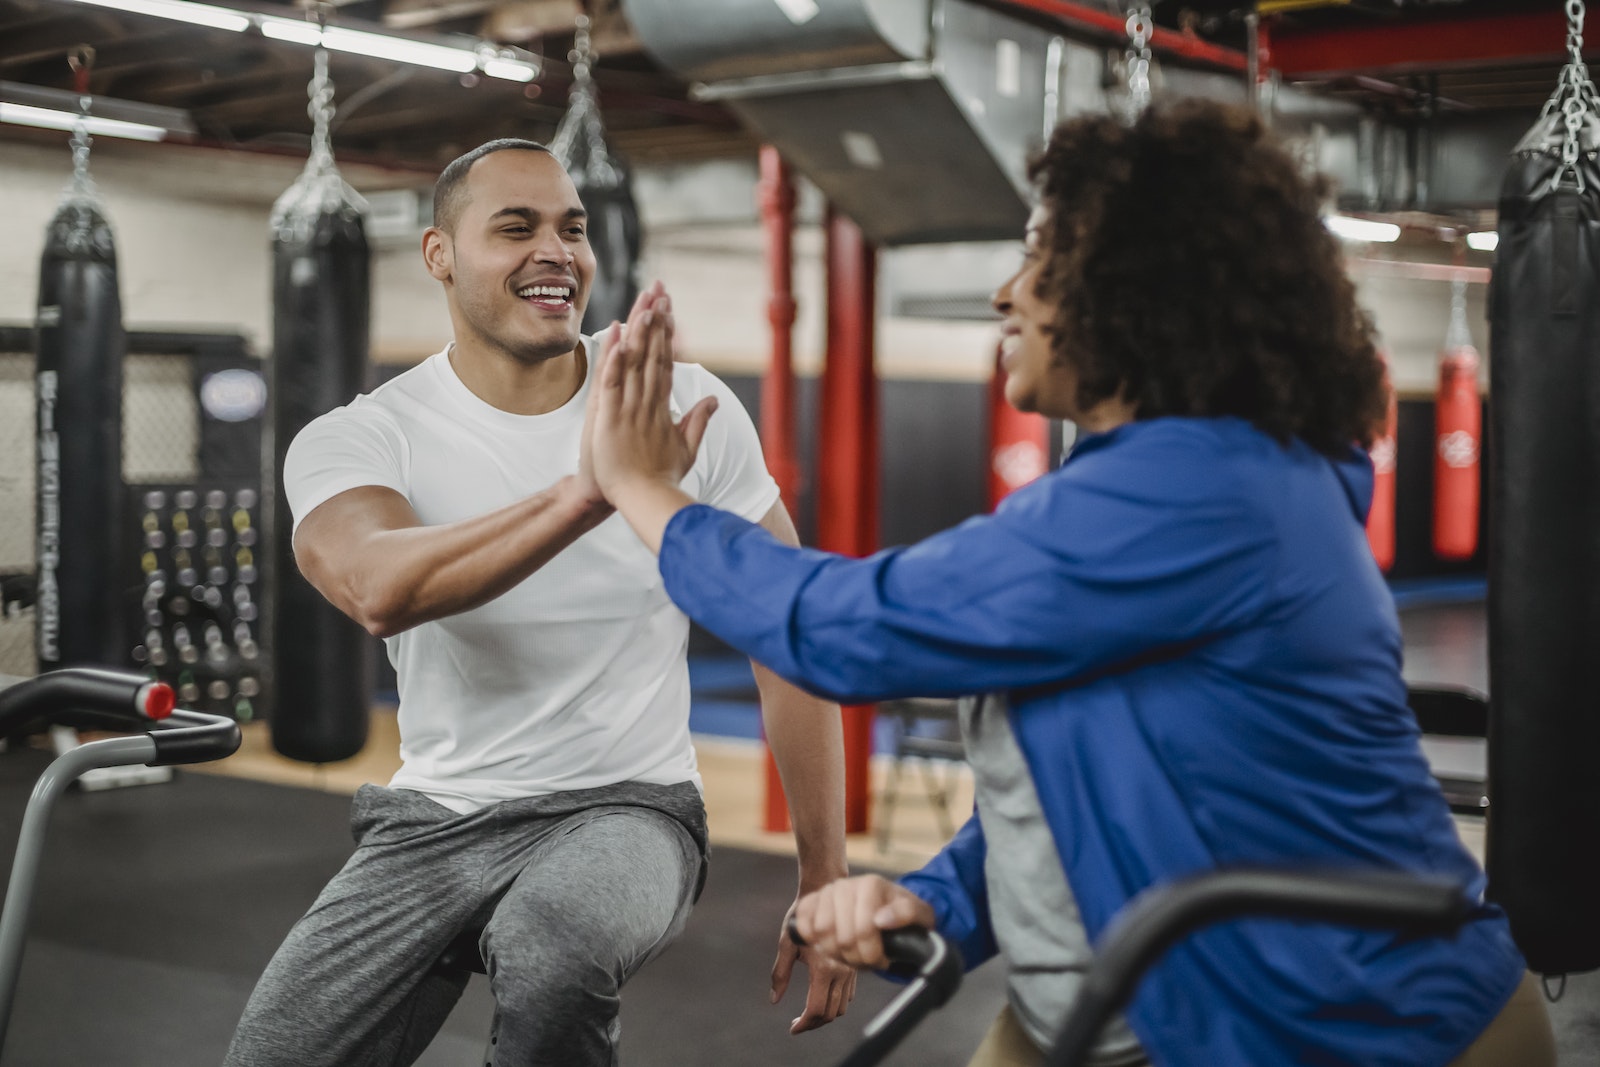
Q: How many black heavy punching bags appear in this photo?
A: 4